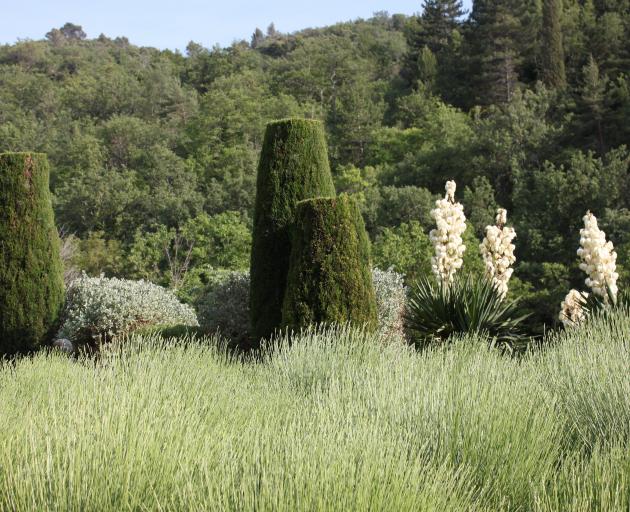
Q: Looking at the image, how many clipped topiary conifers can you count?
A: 3